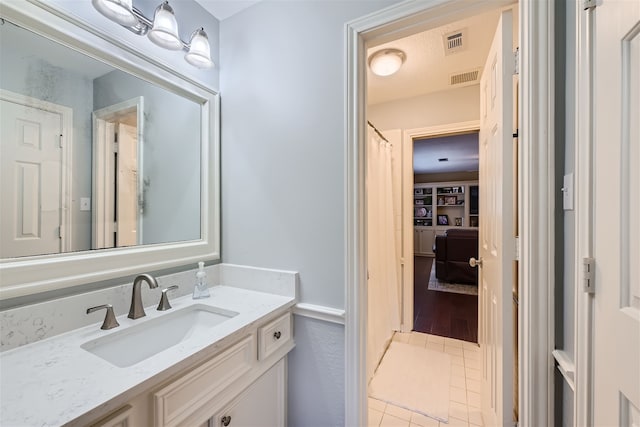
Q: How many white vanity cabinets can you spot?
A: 1